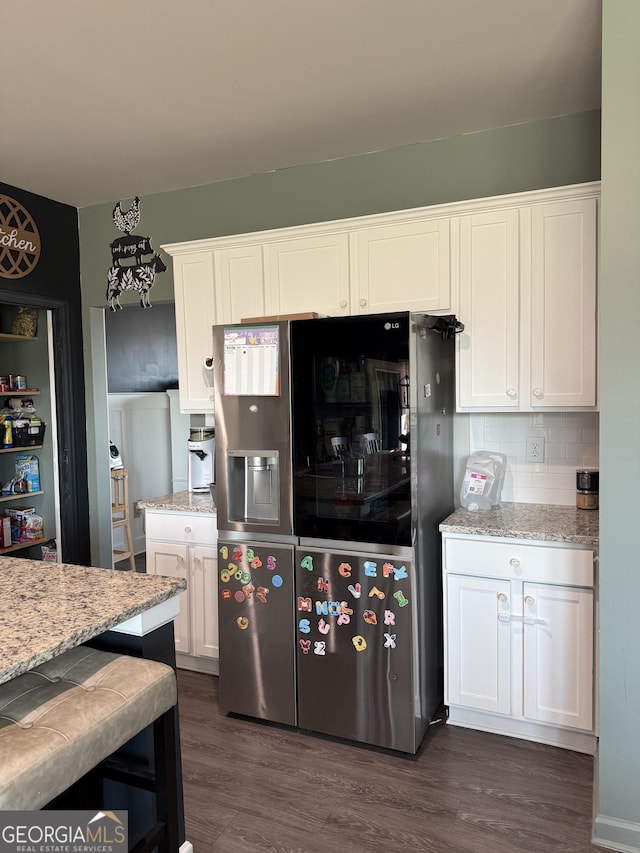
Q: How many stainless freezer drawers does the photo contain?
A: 2